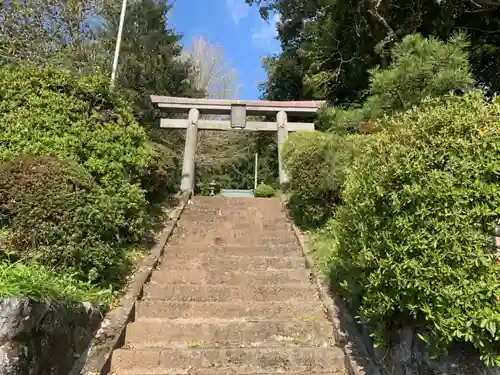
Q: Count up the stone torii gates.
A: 1